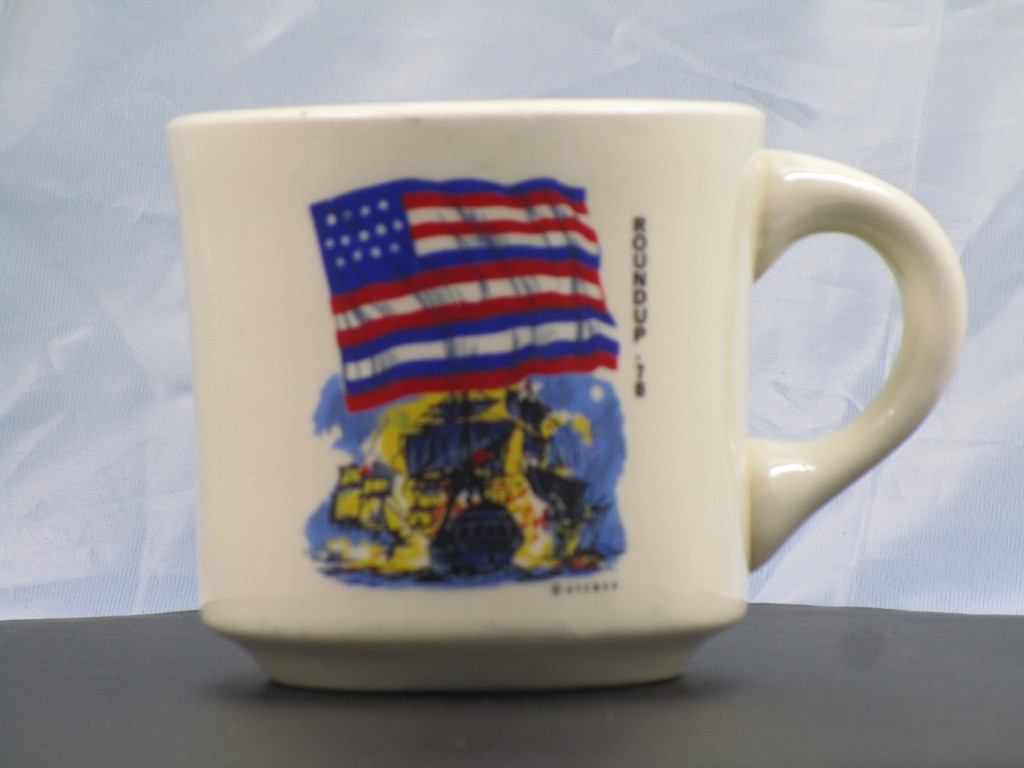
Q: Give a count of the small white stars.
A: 13